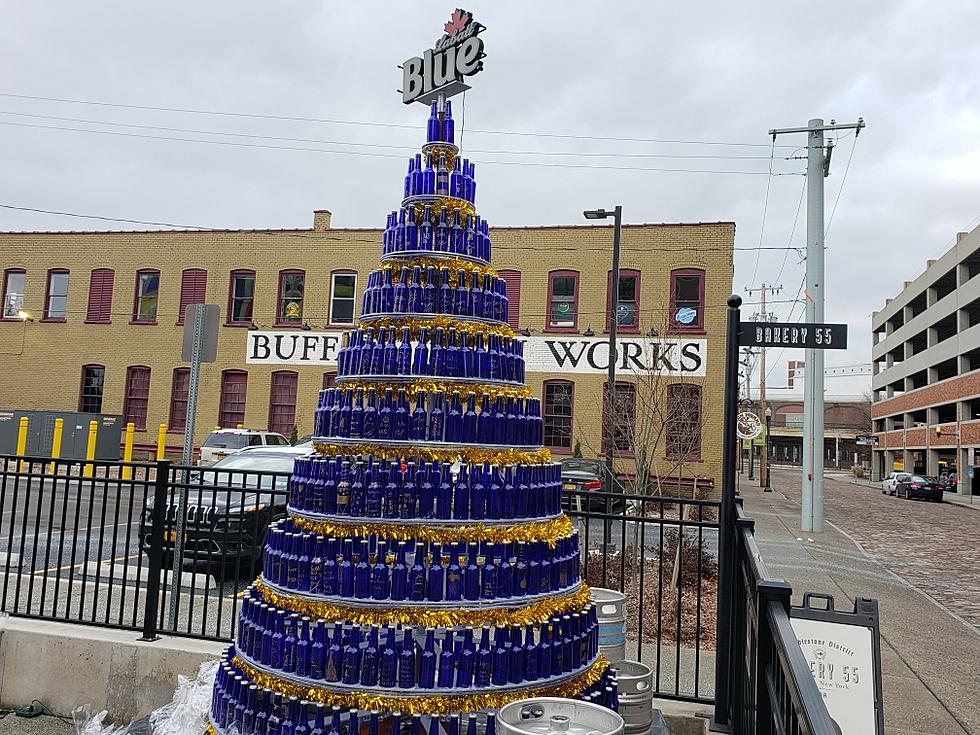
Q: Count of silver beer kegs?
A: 3